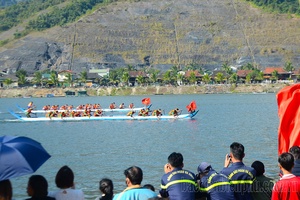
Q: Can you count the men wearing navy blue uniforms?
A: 3